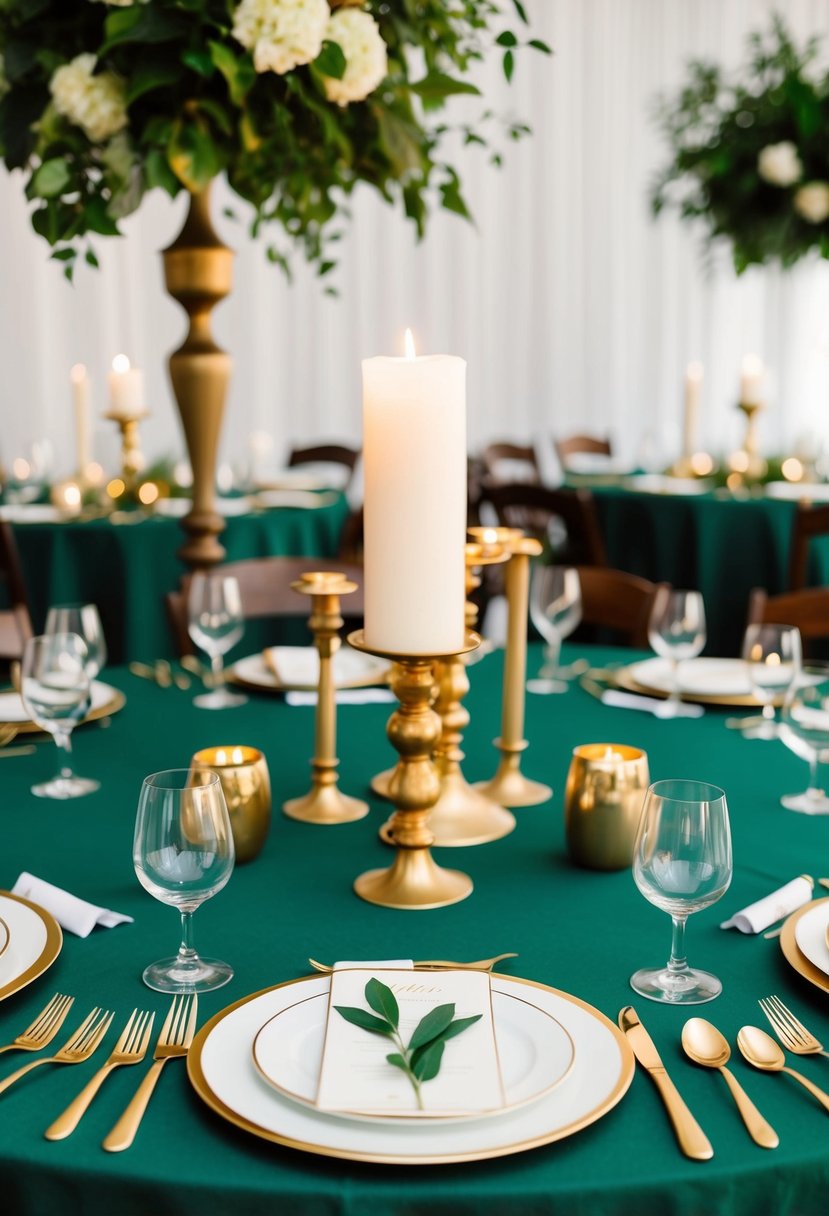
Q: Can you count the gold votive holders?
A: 2